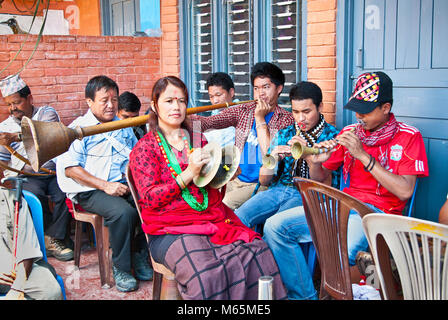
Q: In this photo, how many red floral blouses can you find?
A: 1